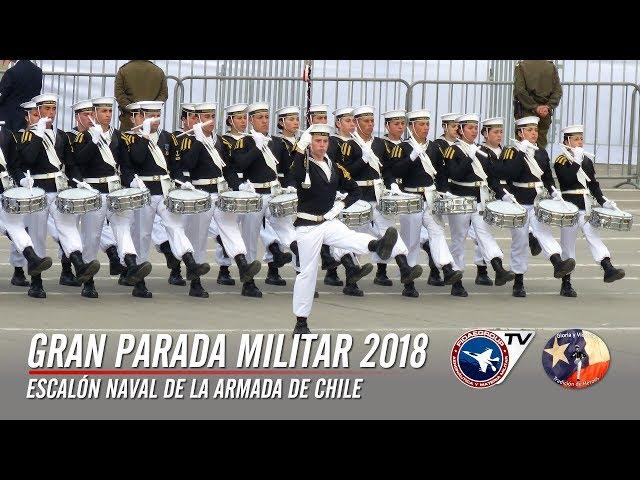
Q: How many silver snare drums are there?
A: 12